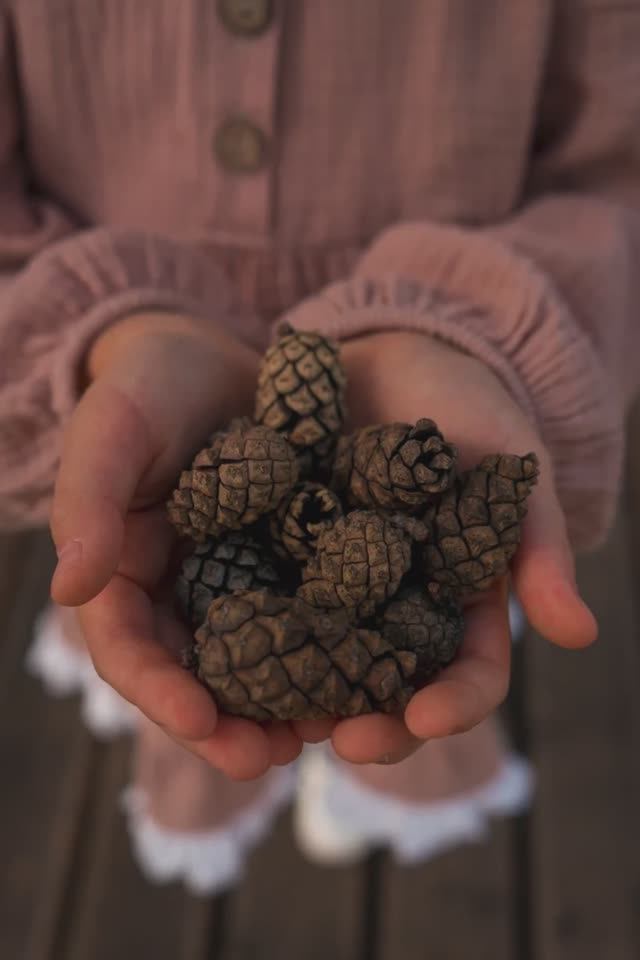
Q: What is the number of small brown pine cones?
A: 9